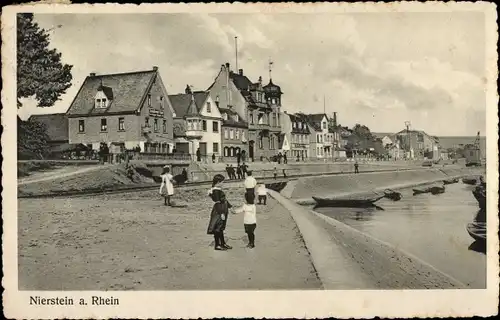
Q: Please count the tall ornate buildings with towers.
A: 1